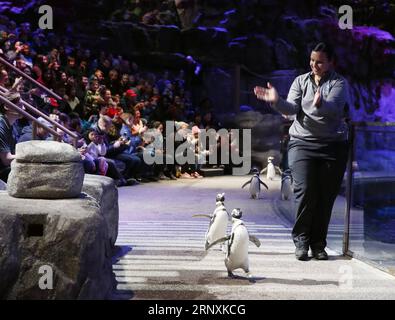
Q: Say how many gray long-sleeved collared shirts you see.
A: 1